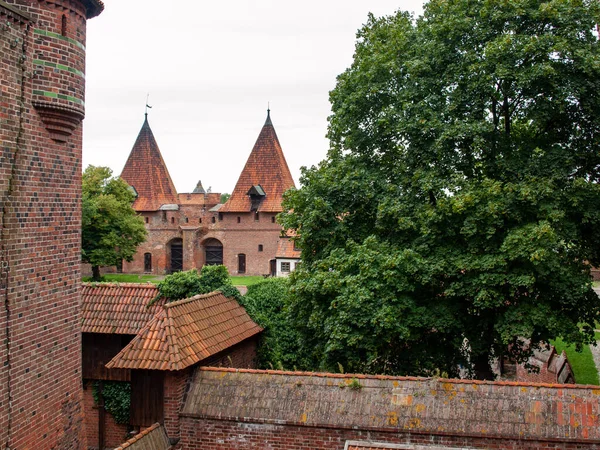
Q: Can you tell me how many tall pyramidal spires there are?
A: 2